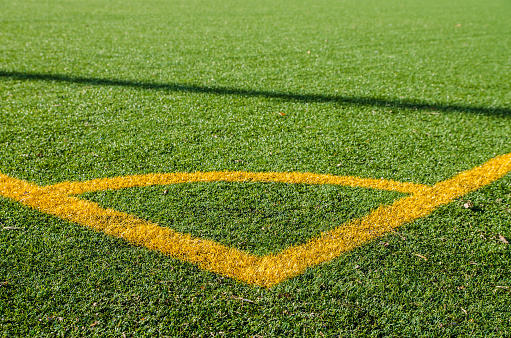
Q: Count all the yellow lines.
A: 3